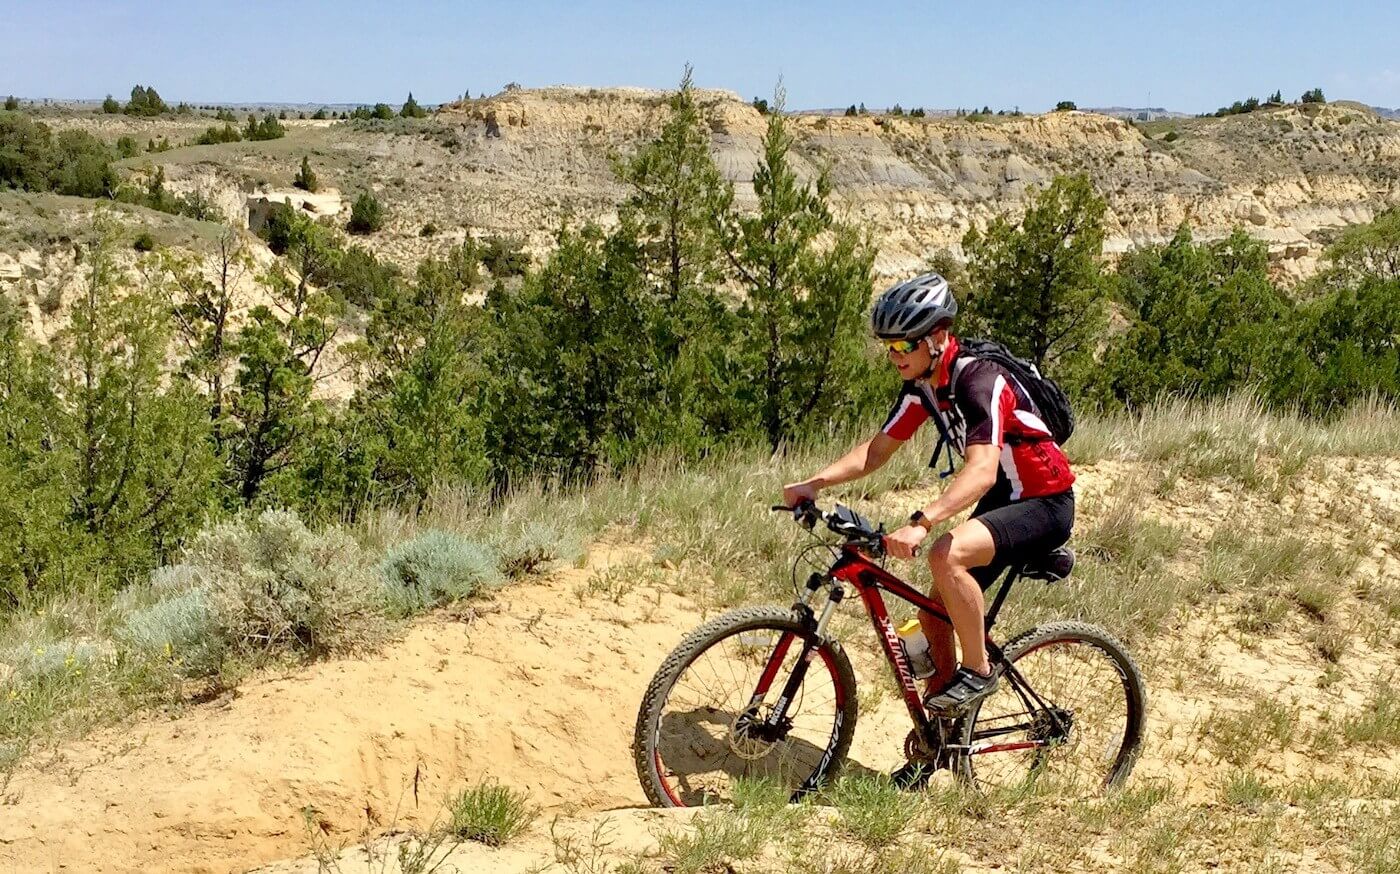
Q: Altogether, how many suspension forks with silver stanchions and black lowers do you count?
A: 1